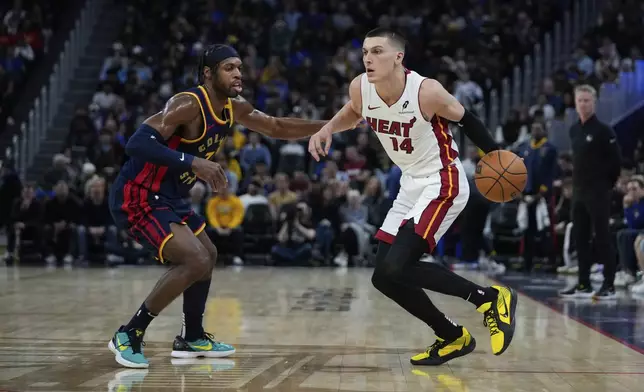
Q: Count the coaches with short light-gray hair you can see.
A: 1